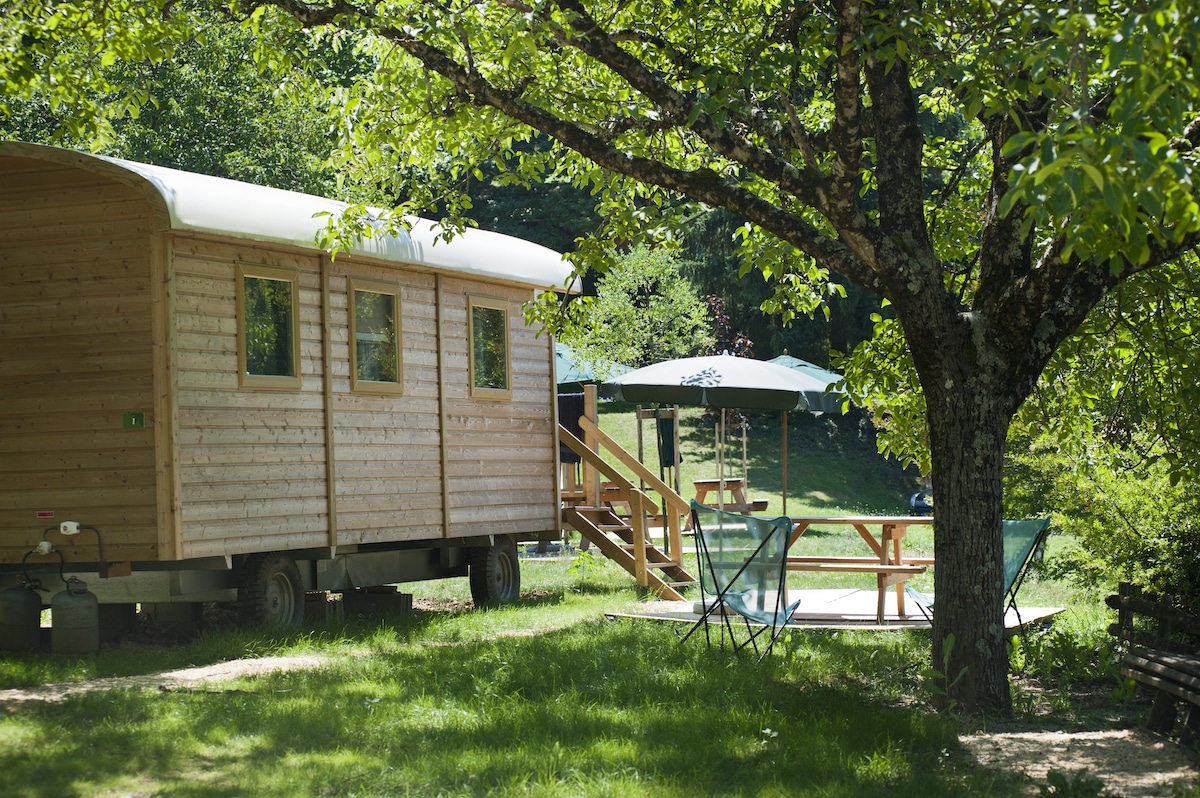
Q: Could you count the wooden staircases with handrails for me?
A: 1